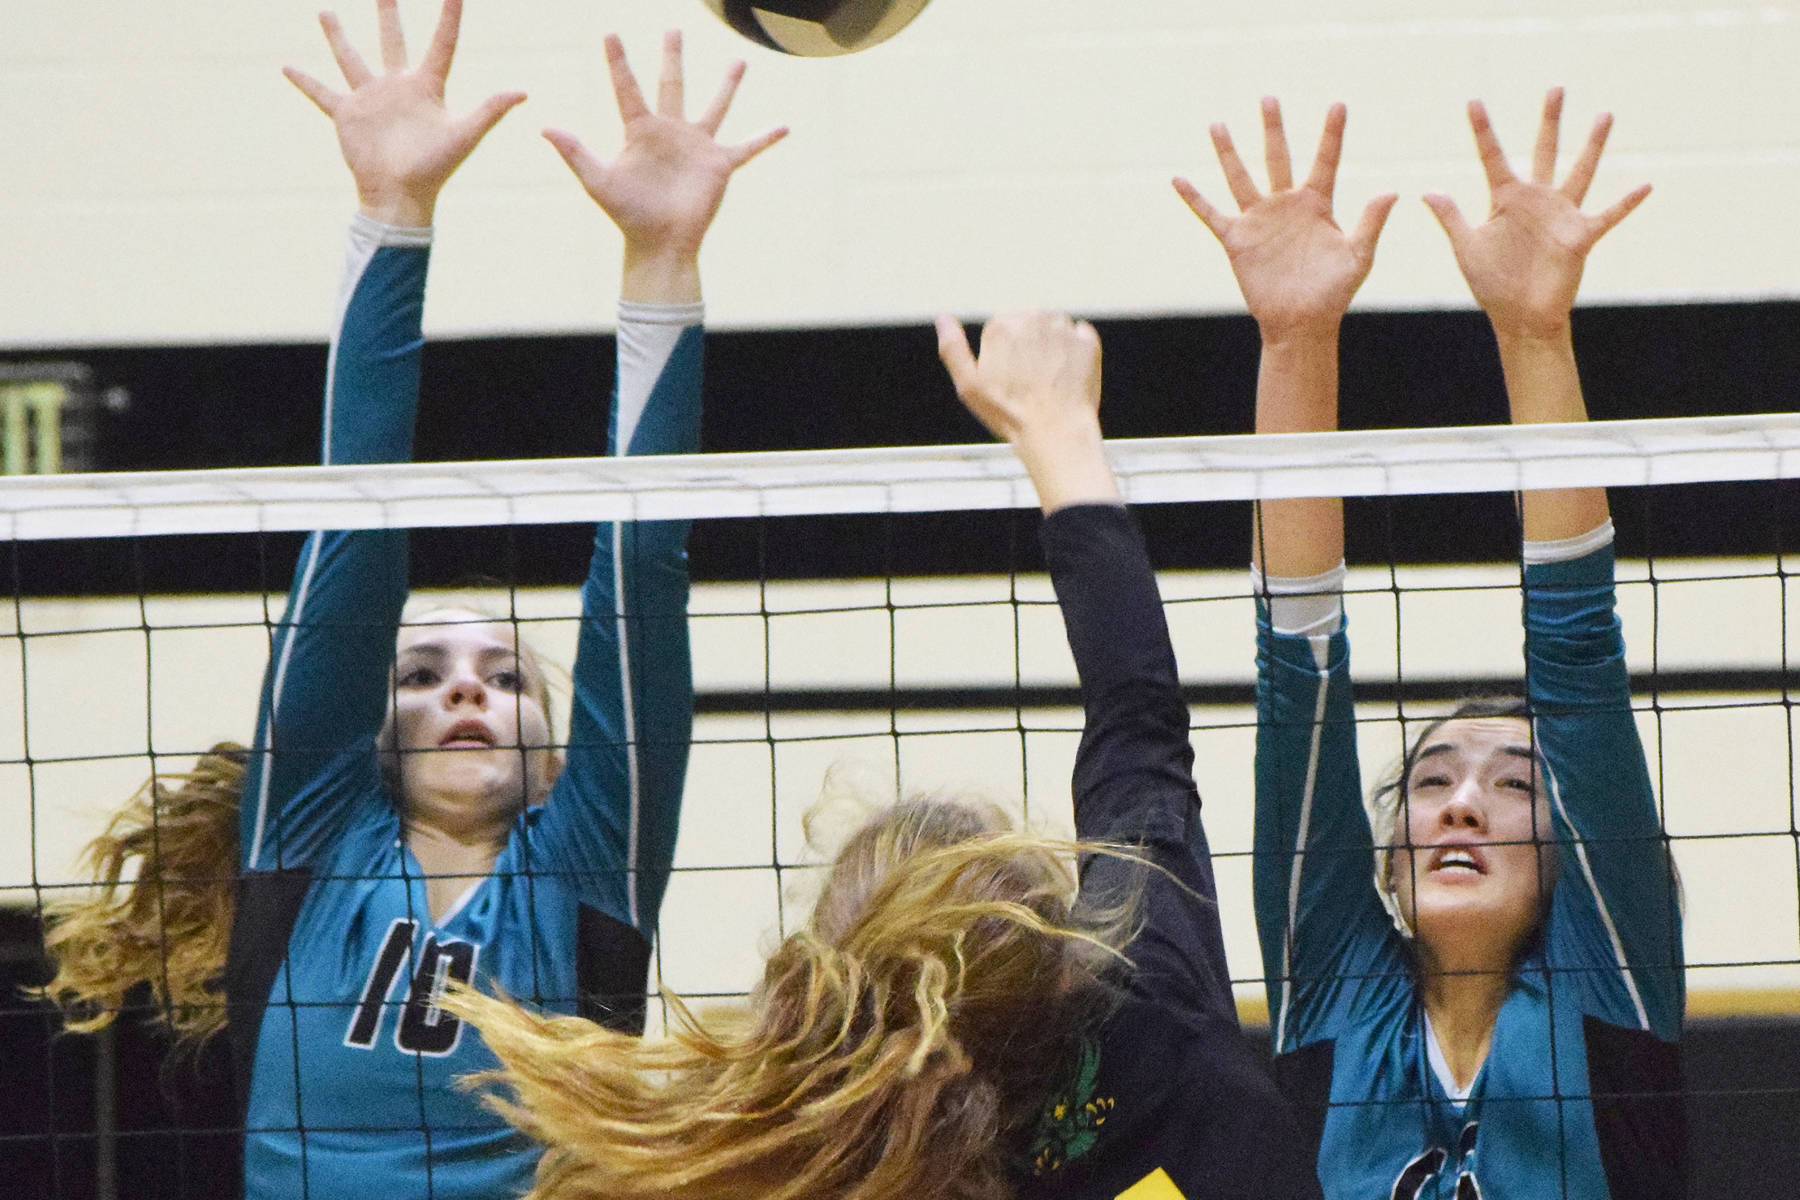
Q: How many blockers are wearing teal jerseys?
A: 2